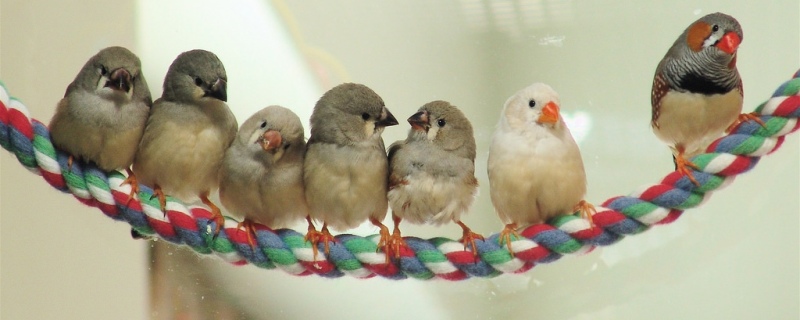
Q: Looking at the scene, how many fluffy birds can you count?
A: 7